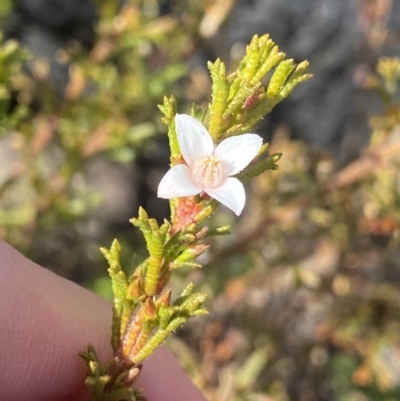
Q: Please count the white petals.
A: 4